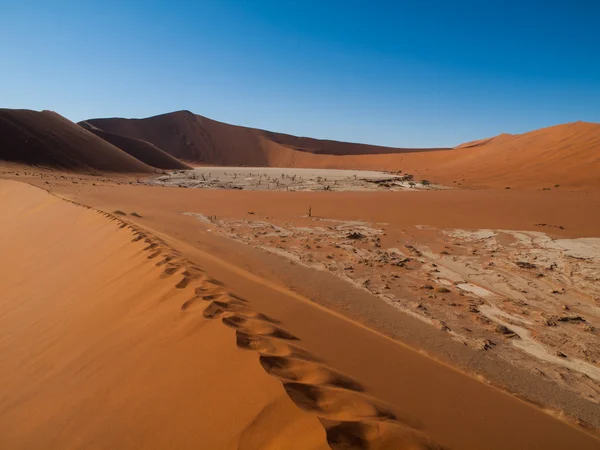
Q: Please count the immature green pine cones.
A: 0